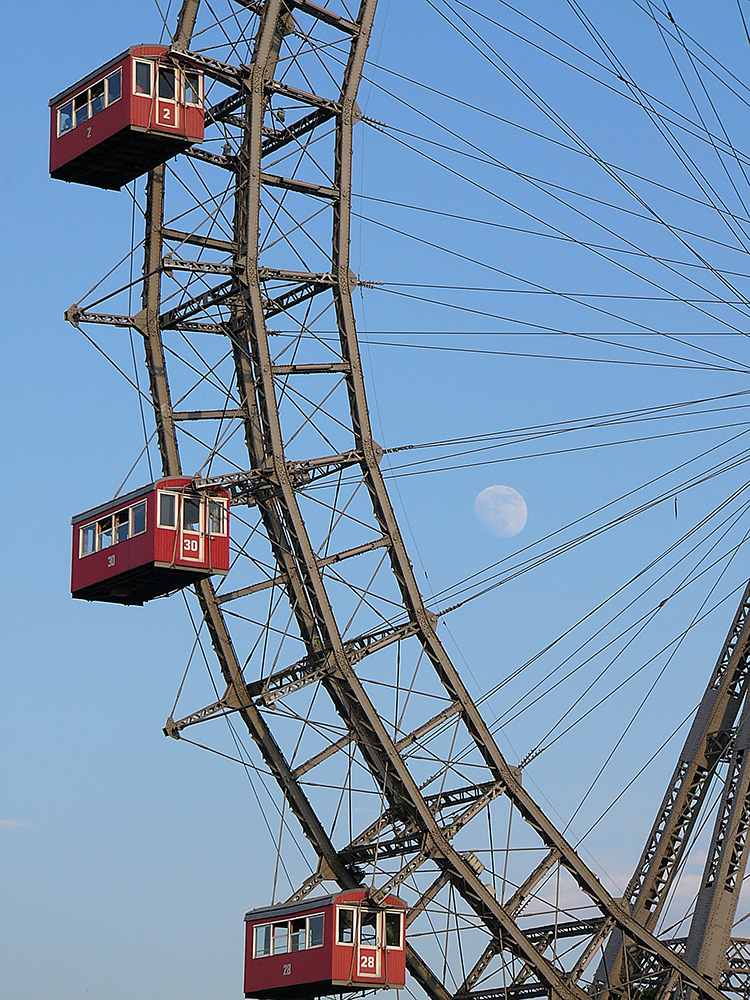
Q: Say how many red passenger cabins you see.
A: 3